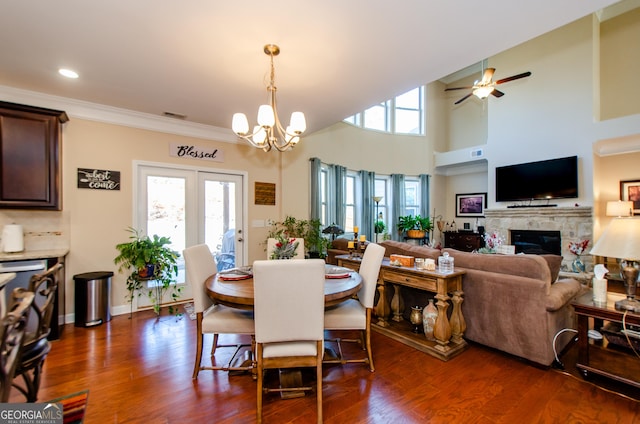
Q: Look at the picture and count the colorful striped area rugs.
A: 1